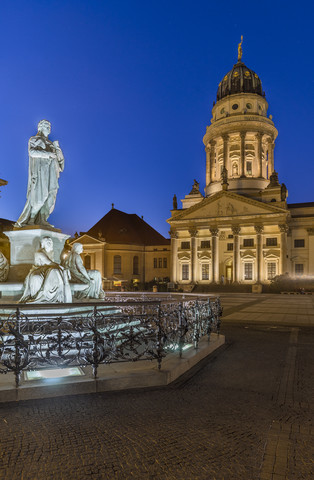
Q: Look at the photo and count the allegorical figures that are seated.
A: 2